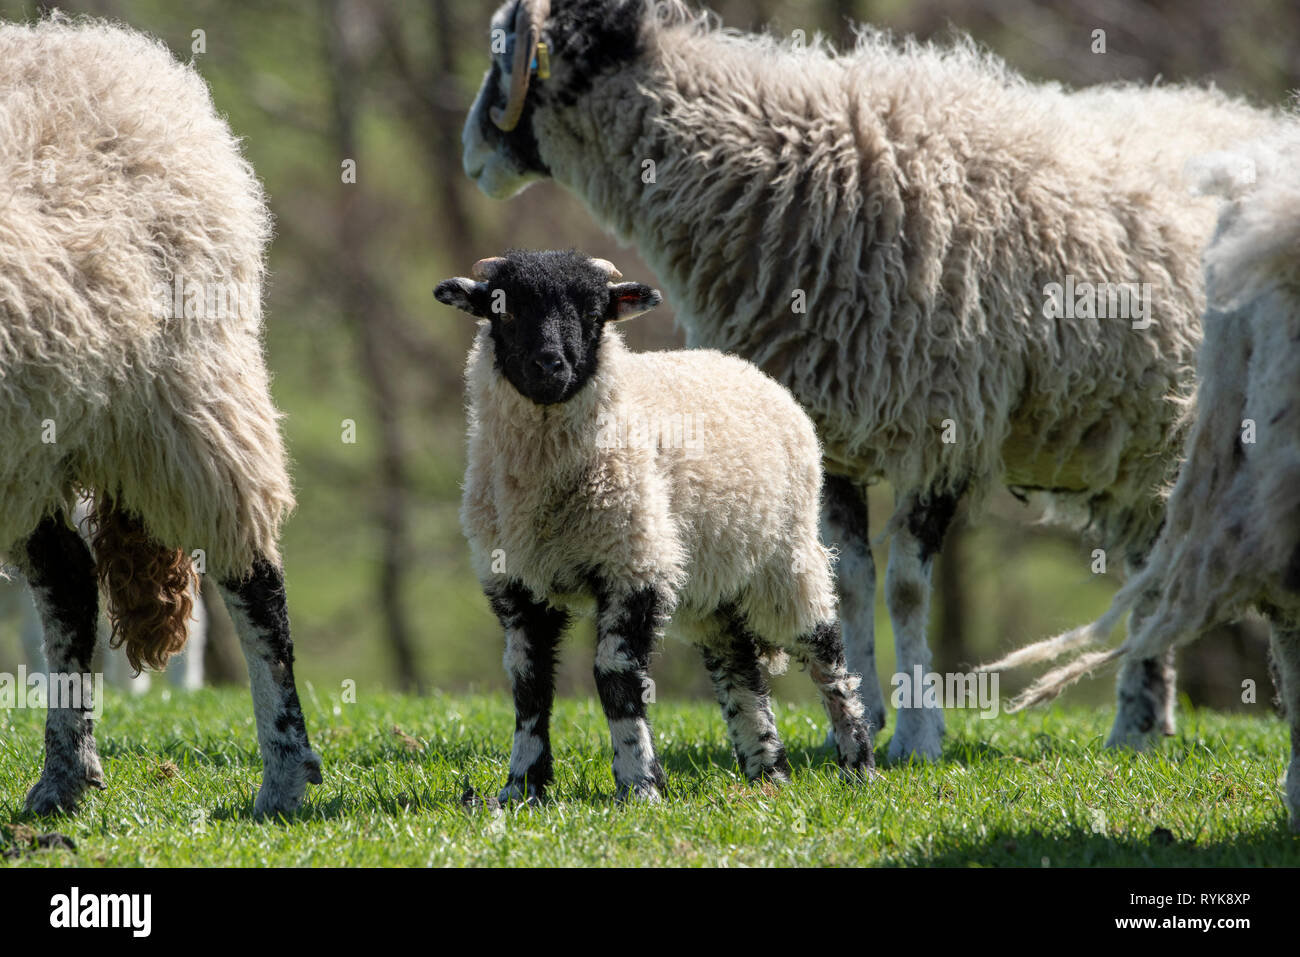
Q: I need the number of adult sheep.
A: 3